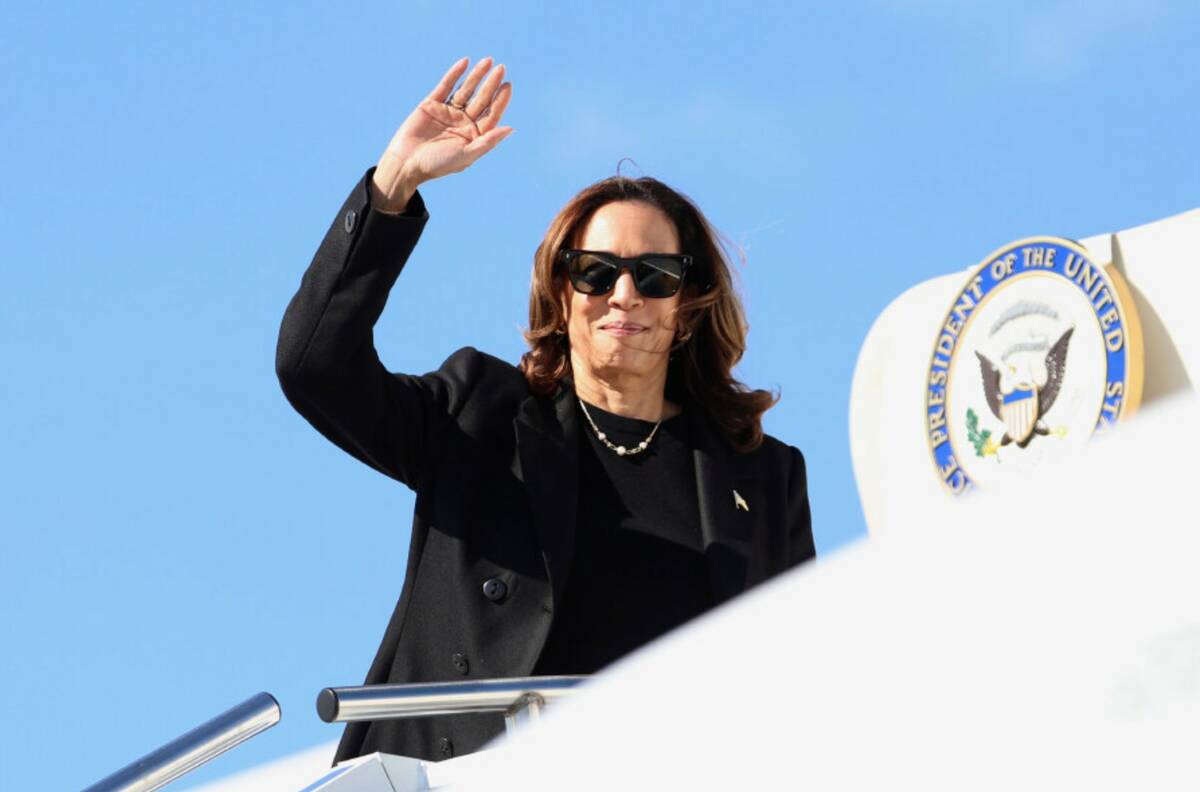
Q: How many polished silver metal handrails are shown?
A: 2